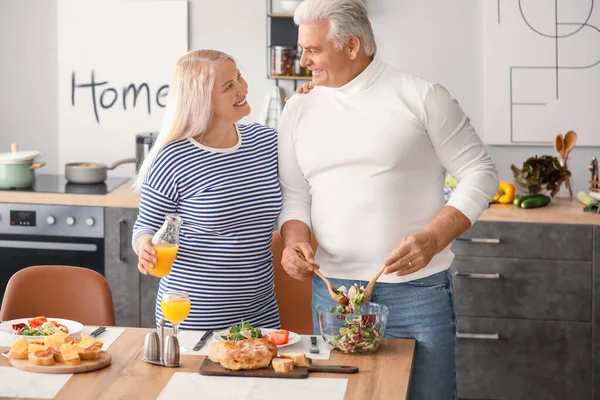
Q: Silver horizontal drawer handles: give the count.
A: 3